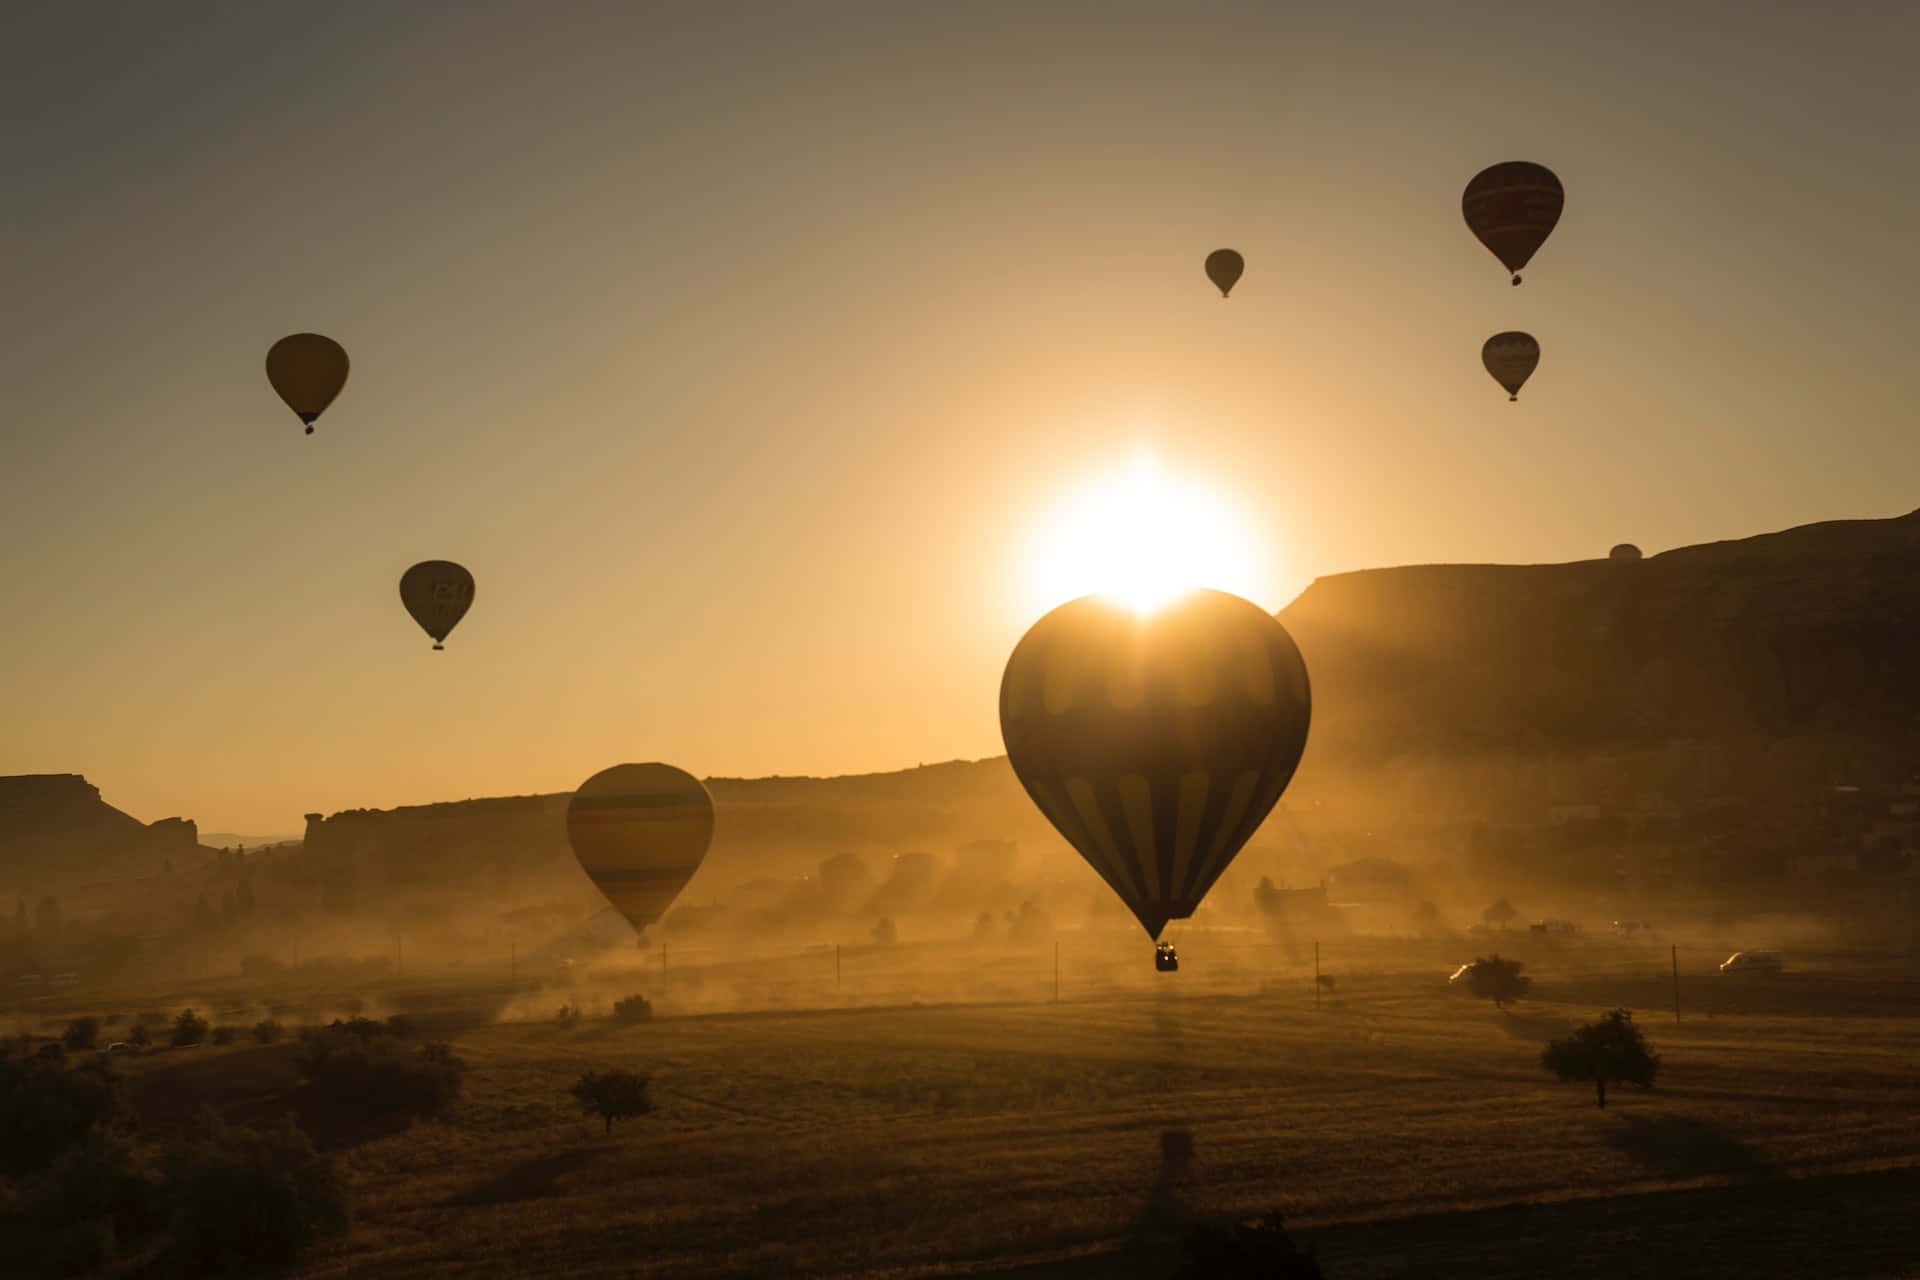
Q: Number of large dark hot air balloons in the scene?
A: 1